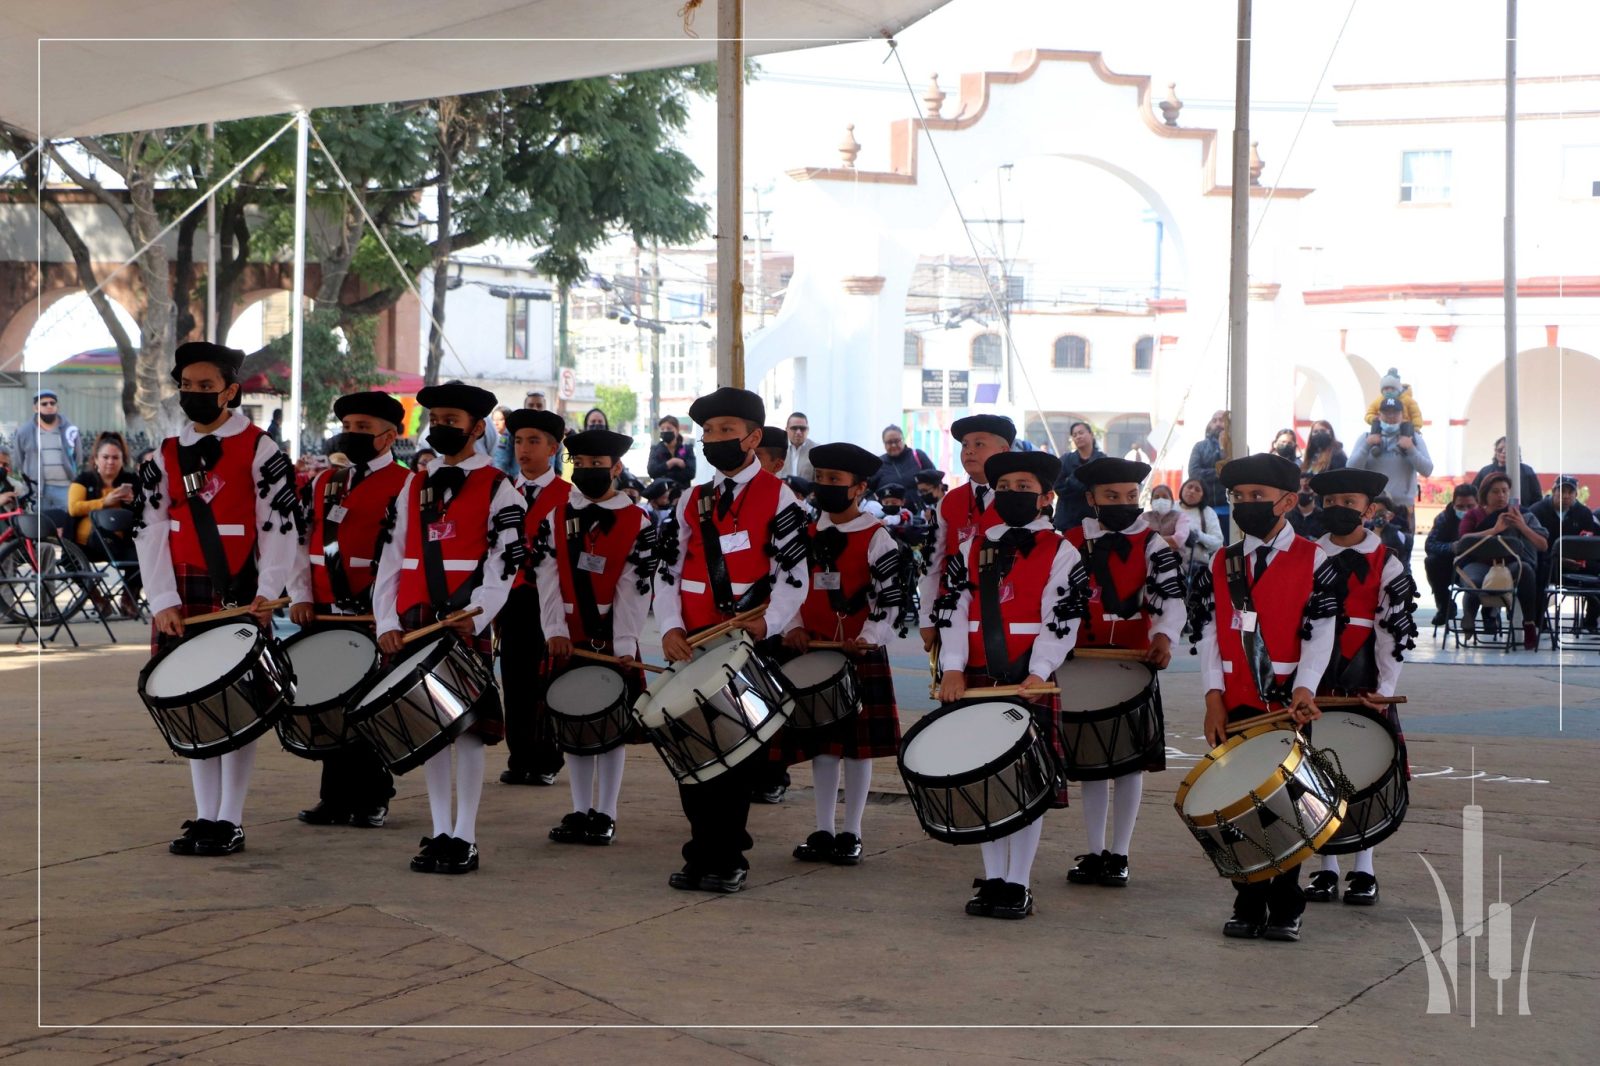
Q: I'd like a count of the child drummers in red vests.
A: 10